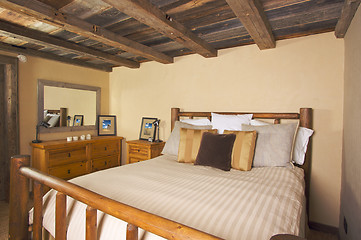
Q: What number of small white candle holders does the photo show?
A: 4